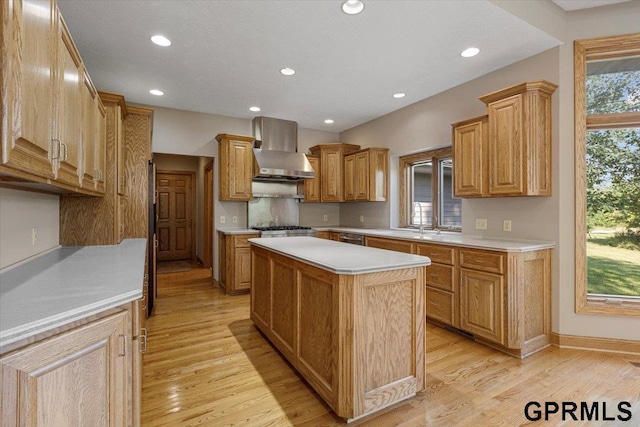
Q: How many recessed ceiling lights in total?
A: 8